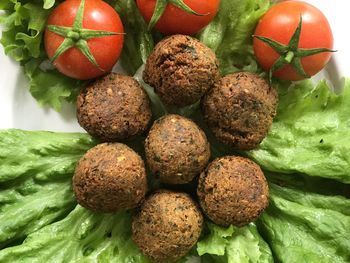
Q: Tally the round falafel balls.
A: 7